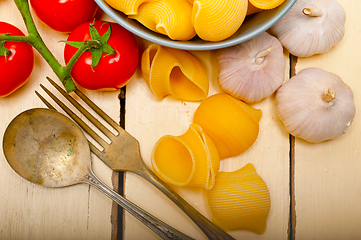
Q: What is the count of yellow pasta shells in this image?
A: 8